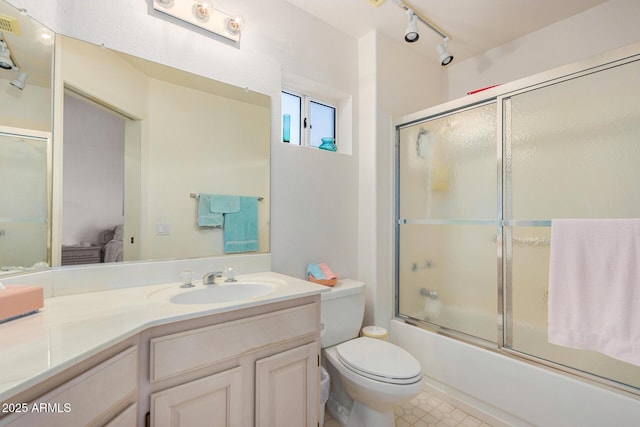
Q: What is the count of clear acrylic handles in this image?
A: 2